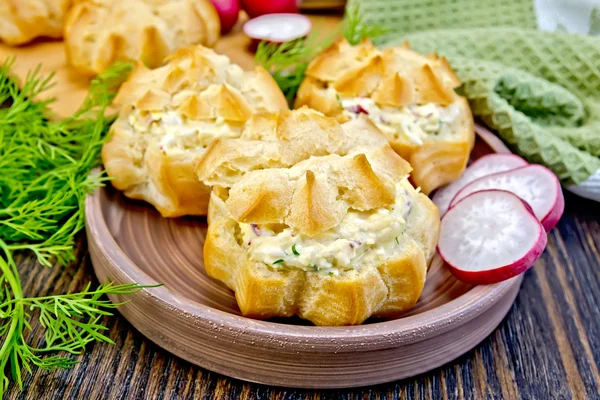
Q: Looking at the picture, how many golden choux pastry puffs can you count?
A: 5